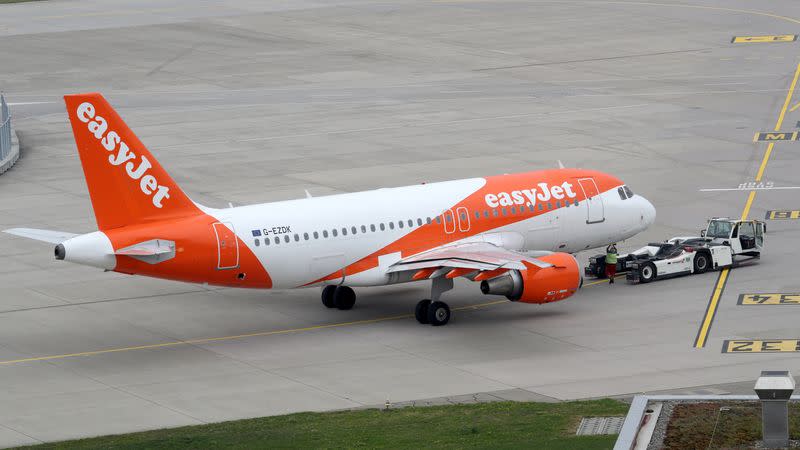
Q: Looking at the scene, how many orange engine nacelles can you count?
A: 1